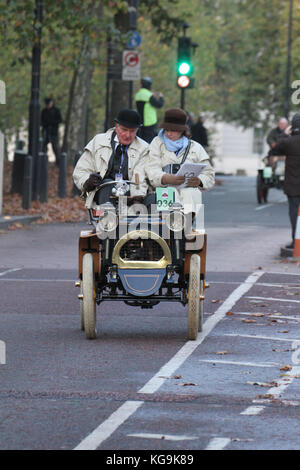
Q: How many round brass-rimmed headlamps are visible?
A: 2